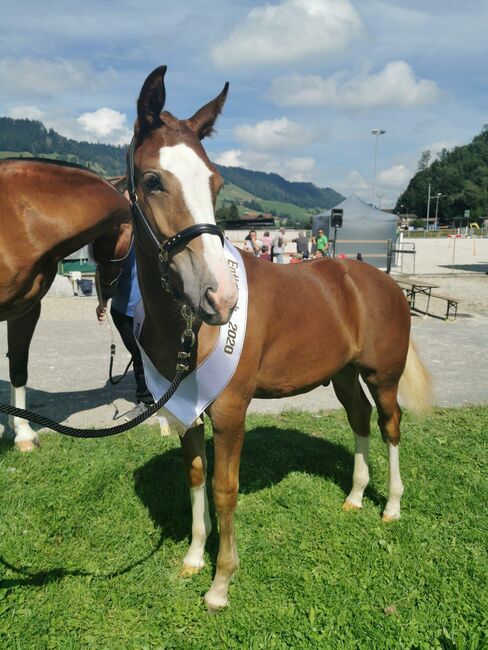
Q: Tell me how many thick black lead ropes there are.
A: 1